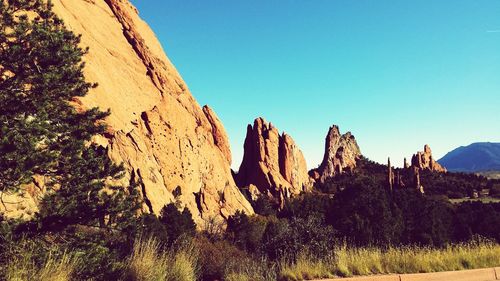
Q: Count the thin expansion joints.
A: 2